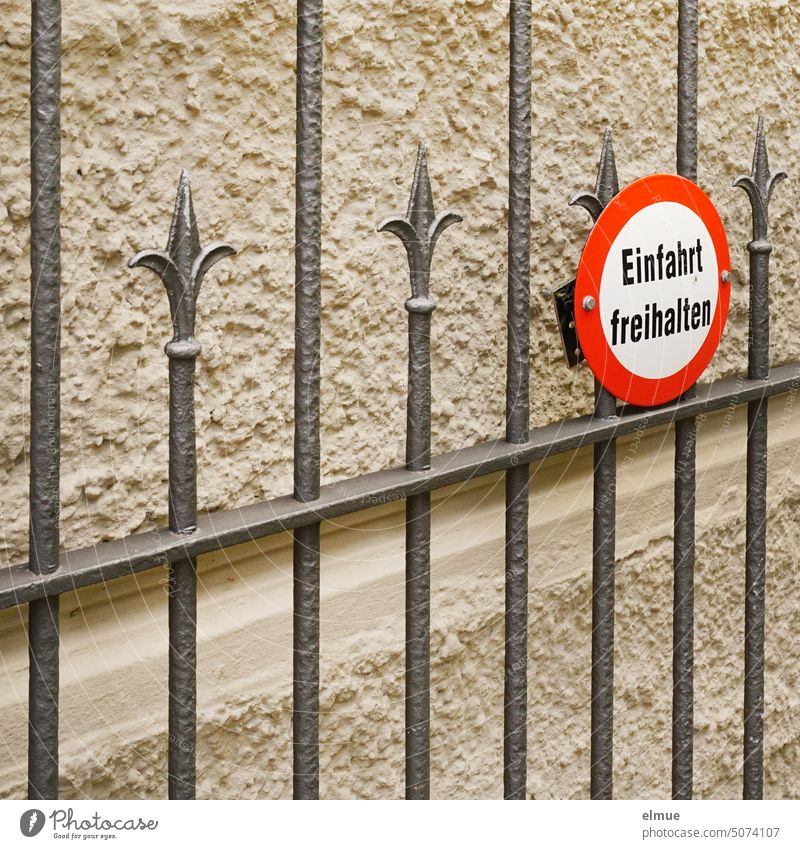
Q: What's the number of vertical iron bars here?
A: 8